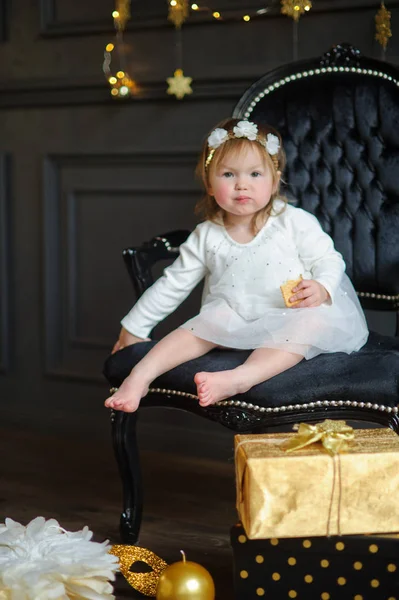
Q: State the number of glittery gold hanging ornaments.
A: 5